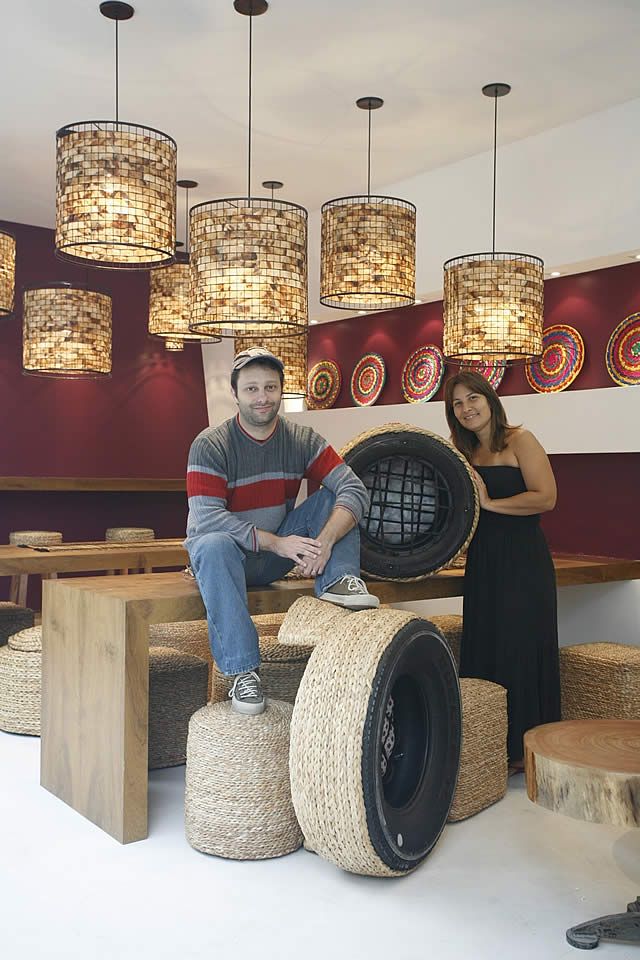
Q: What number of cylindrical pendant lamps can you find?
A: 8